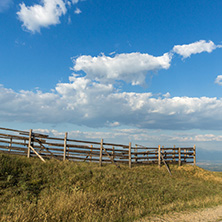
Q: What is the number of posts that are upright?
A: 7